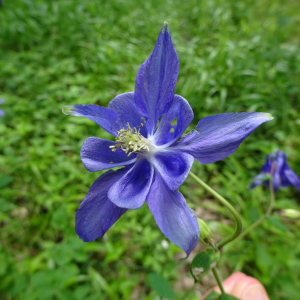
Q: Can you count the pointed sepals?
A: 5